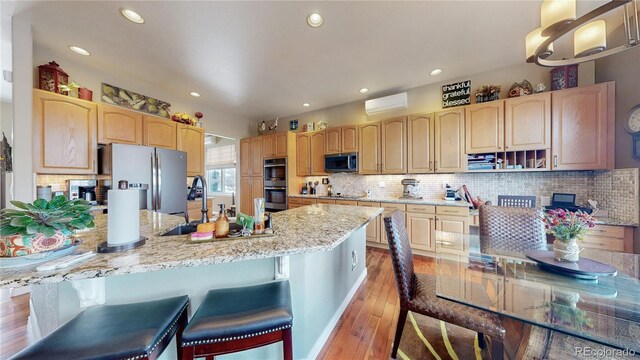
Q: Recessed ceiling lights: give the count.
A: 7